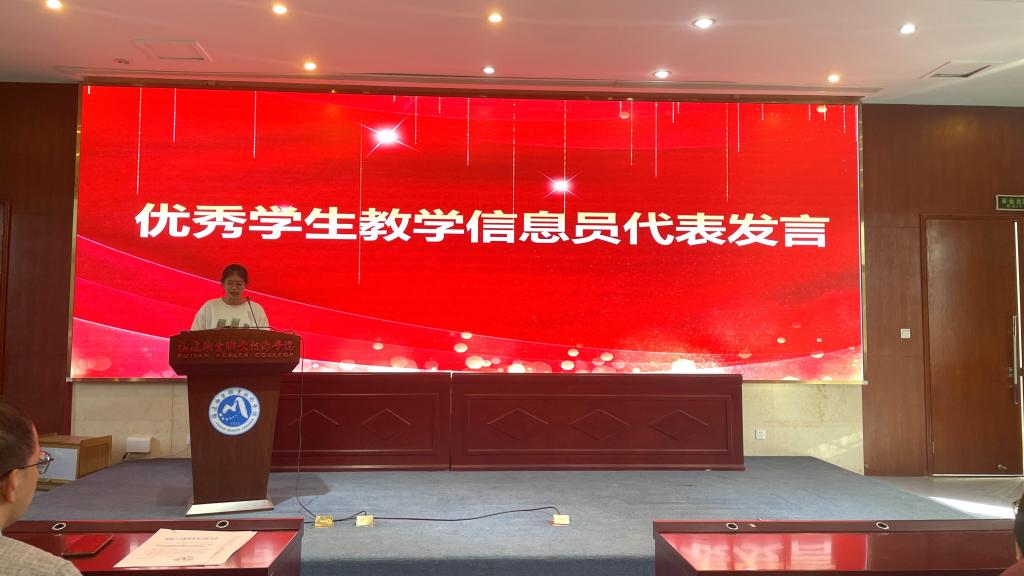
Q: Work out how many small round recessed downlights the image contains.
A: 9